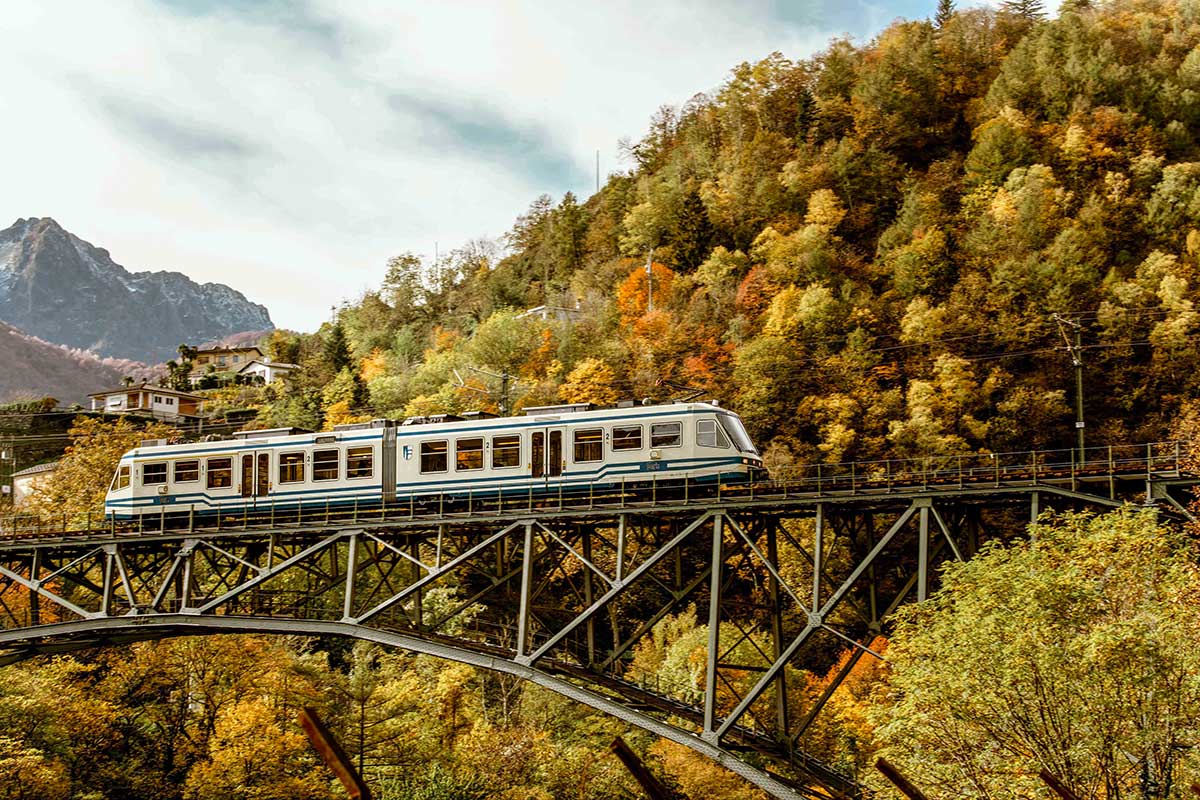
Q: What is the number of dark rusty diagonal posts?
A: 4